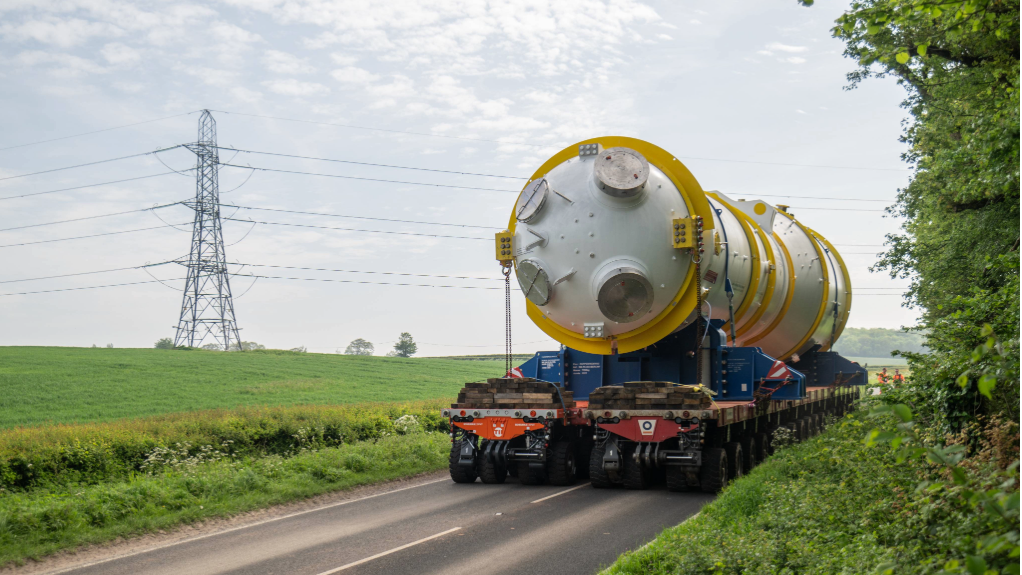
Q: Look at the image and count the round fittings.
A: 4